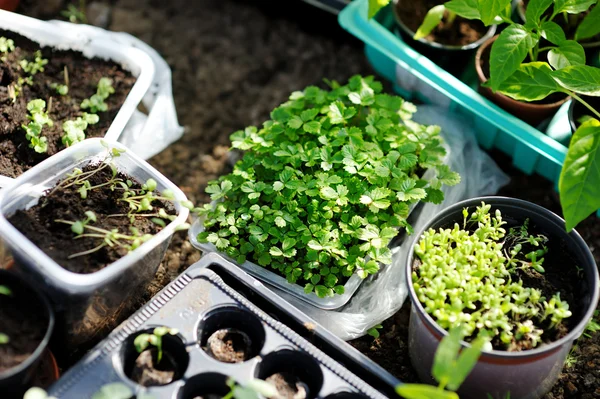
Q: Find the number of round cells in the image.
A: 5